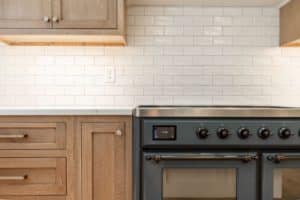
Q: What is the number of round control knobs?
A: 5